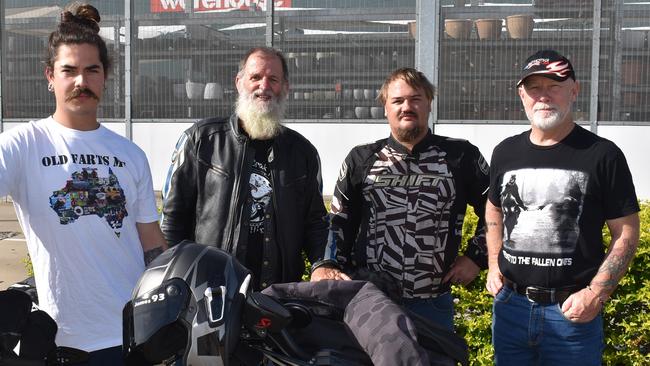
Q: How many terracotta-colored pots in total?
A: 4